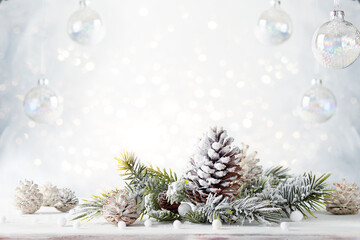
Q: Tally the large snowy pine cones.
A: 1